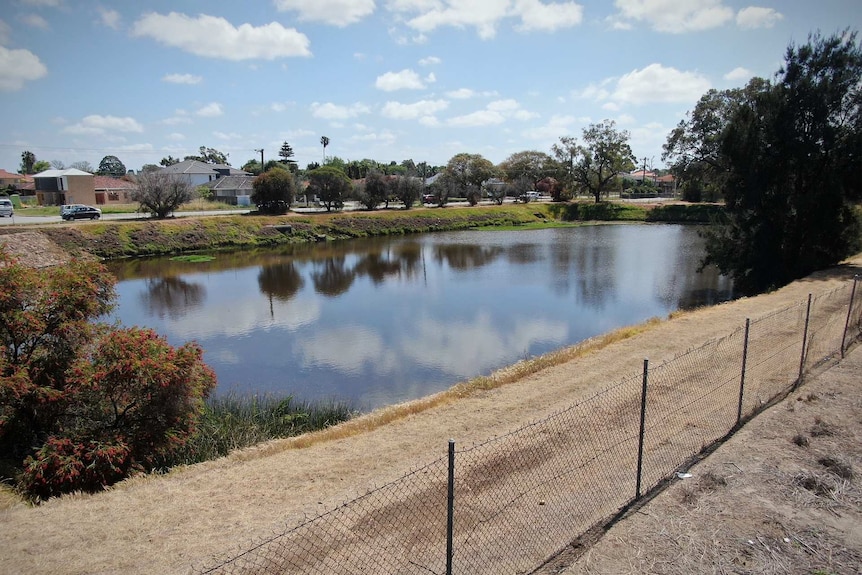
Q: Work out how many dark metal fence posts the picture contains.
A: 5